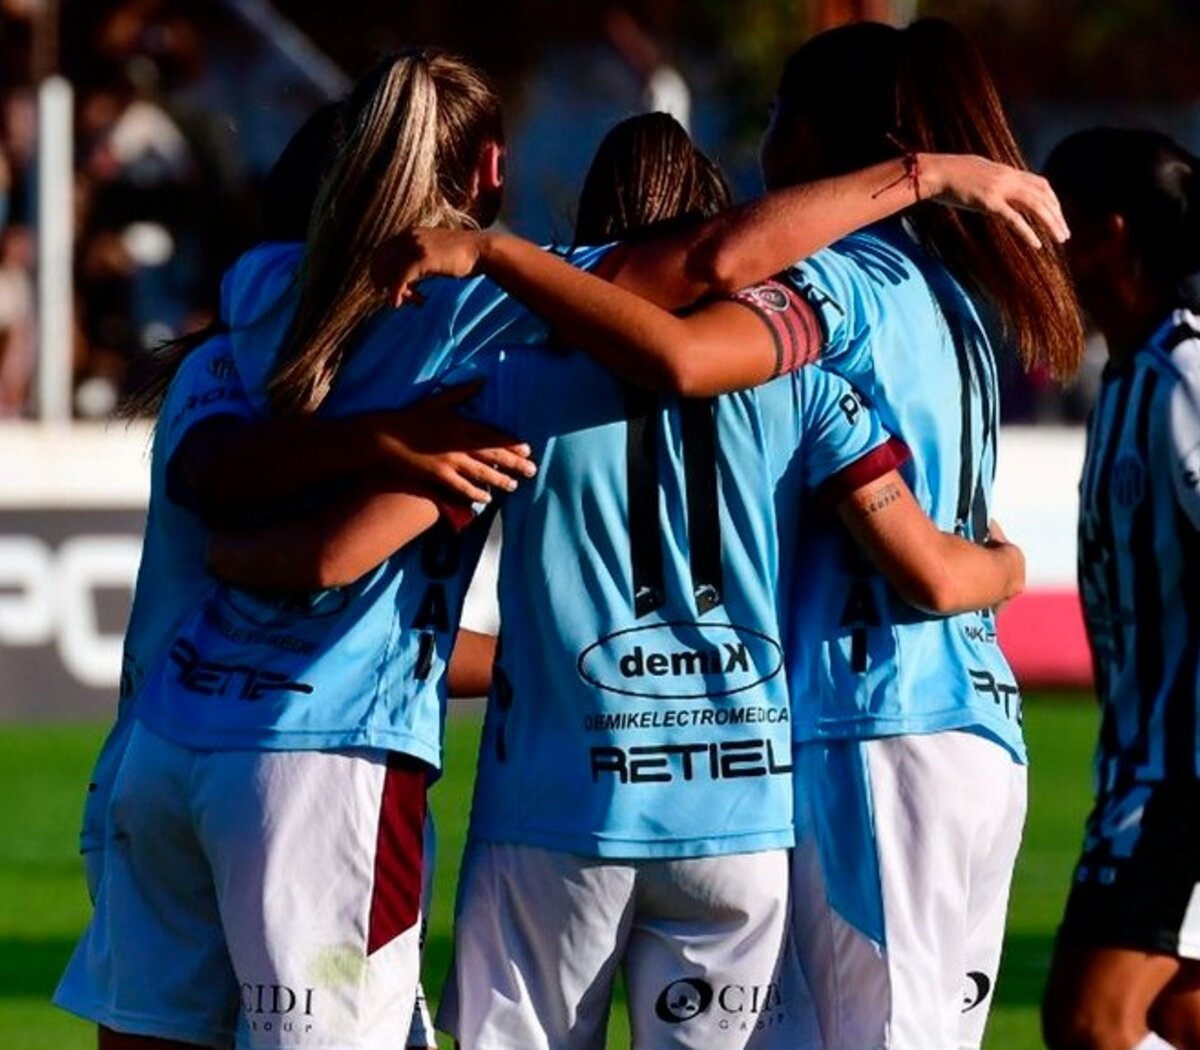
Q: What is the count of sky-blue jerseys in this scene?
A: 4